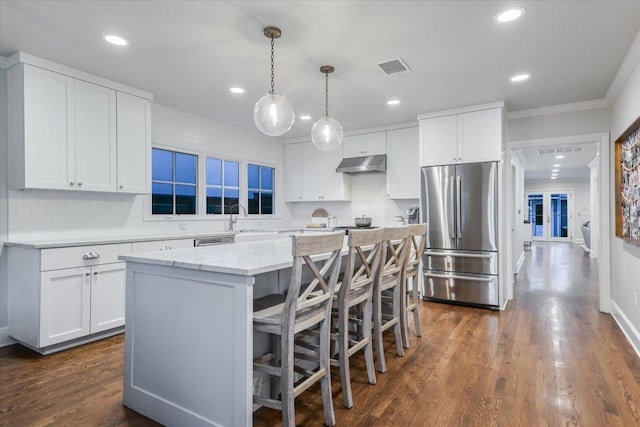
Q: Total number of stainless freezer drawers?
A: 2